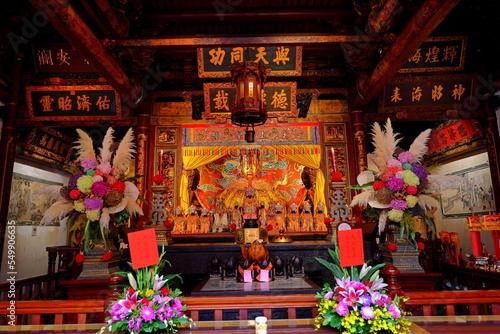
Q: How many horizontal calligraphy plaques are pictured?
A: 8